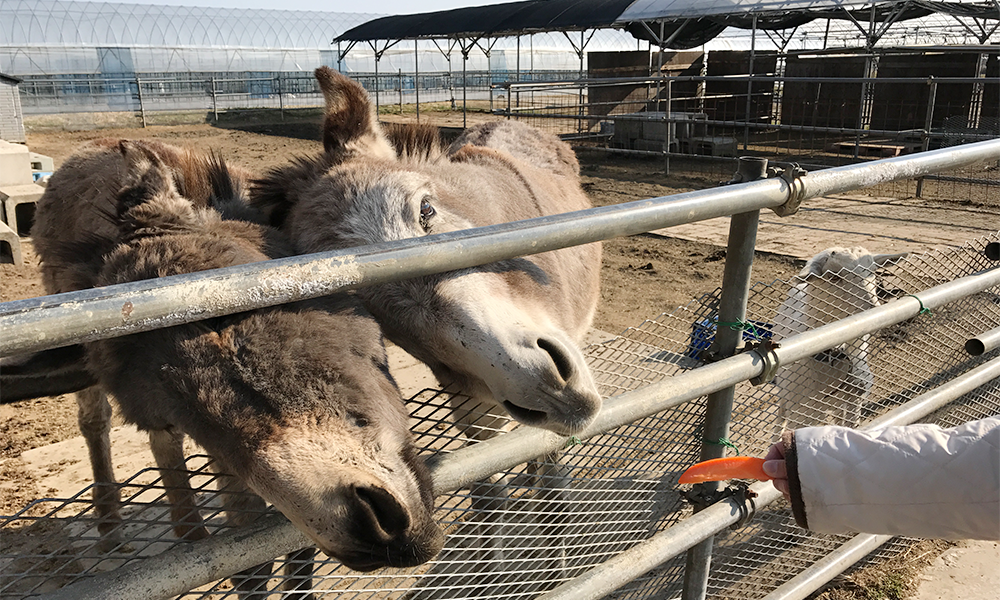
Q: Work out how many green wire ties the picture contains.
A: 4